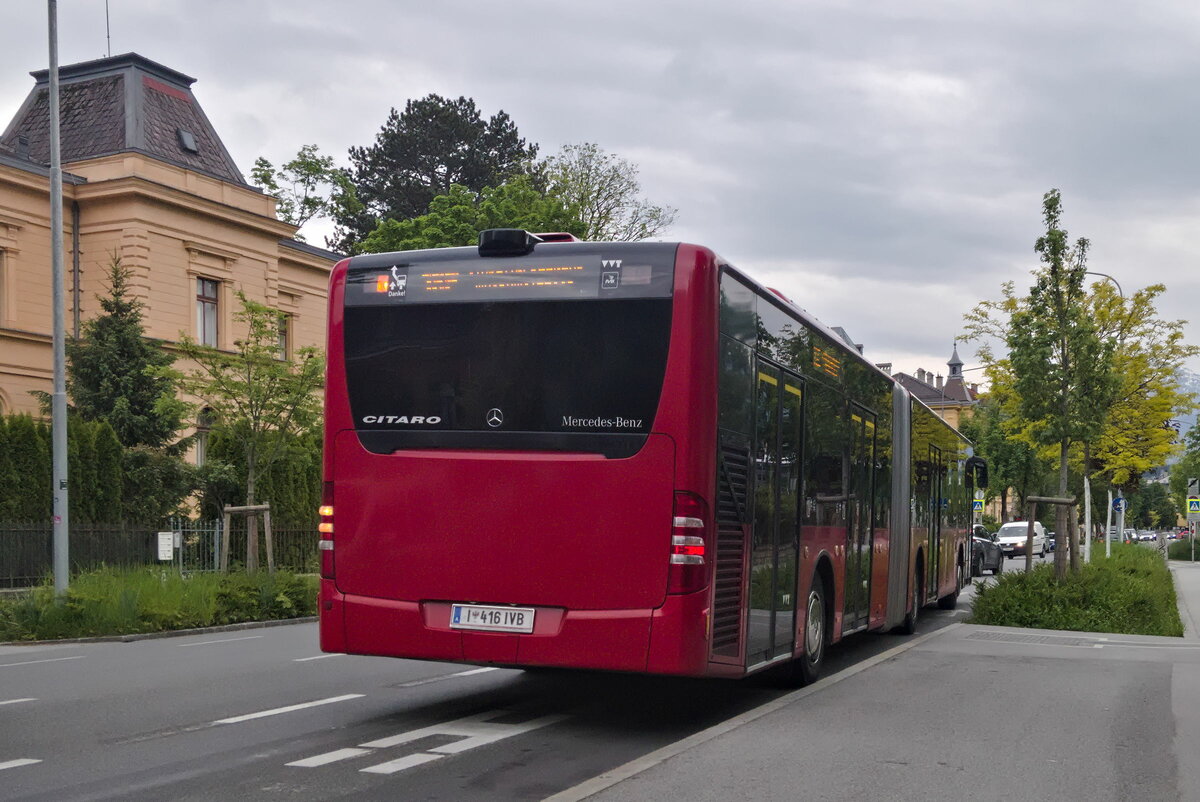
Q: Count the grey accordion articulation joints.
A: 1